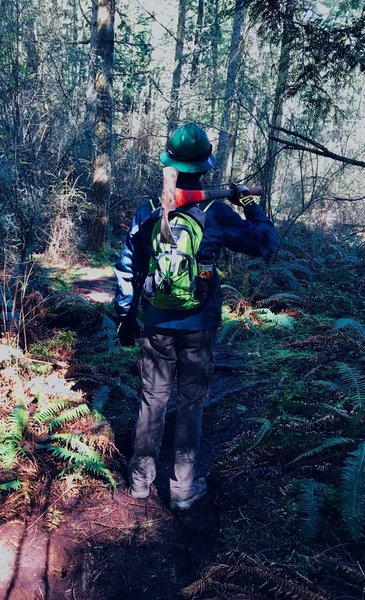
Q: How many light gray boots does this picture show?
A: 2